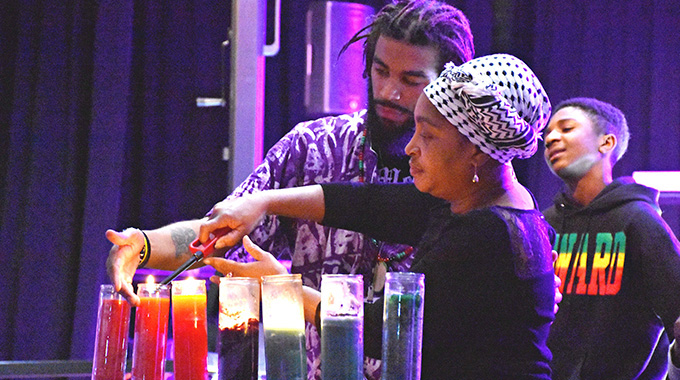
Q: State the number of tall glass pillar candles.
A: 7